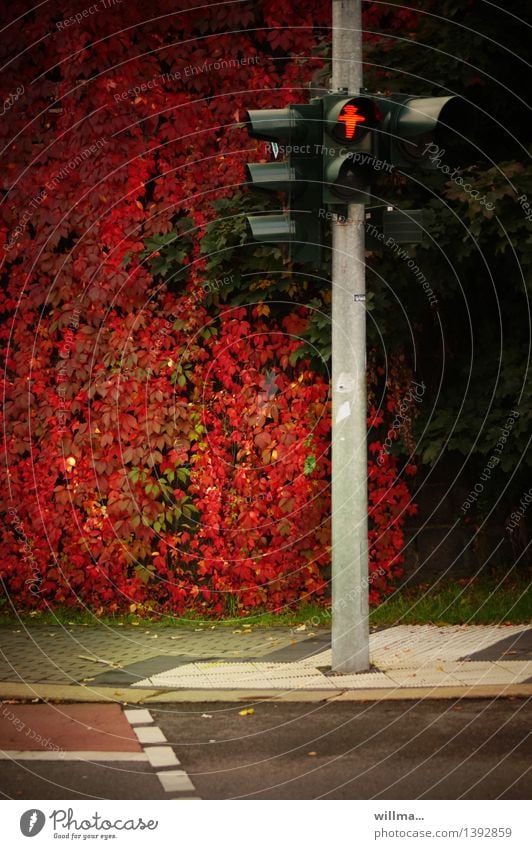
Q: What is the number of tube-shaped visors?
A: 6